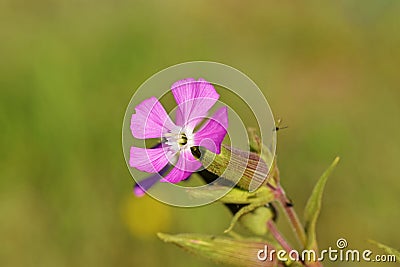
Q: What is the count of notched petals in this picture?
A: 5